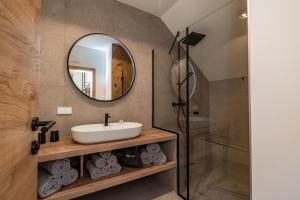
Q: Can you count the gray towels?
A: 12